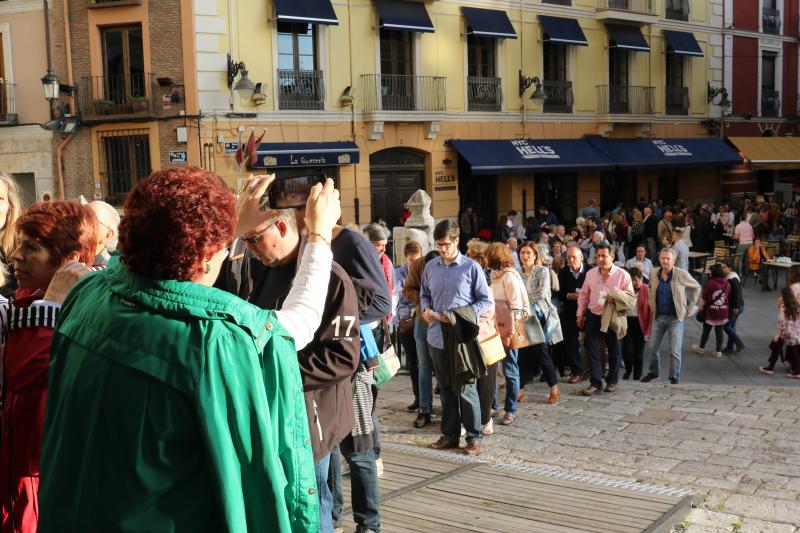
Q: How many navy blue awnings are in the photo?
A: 9